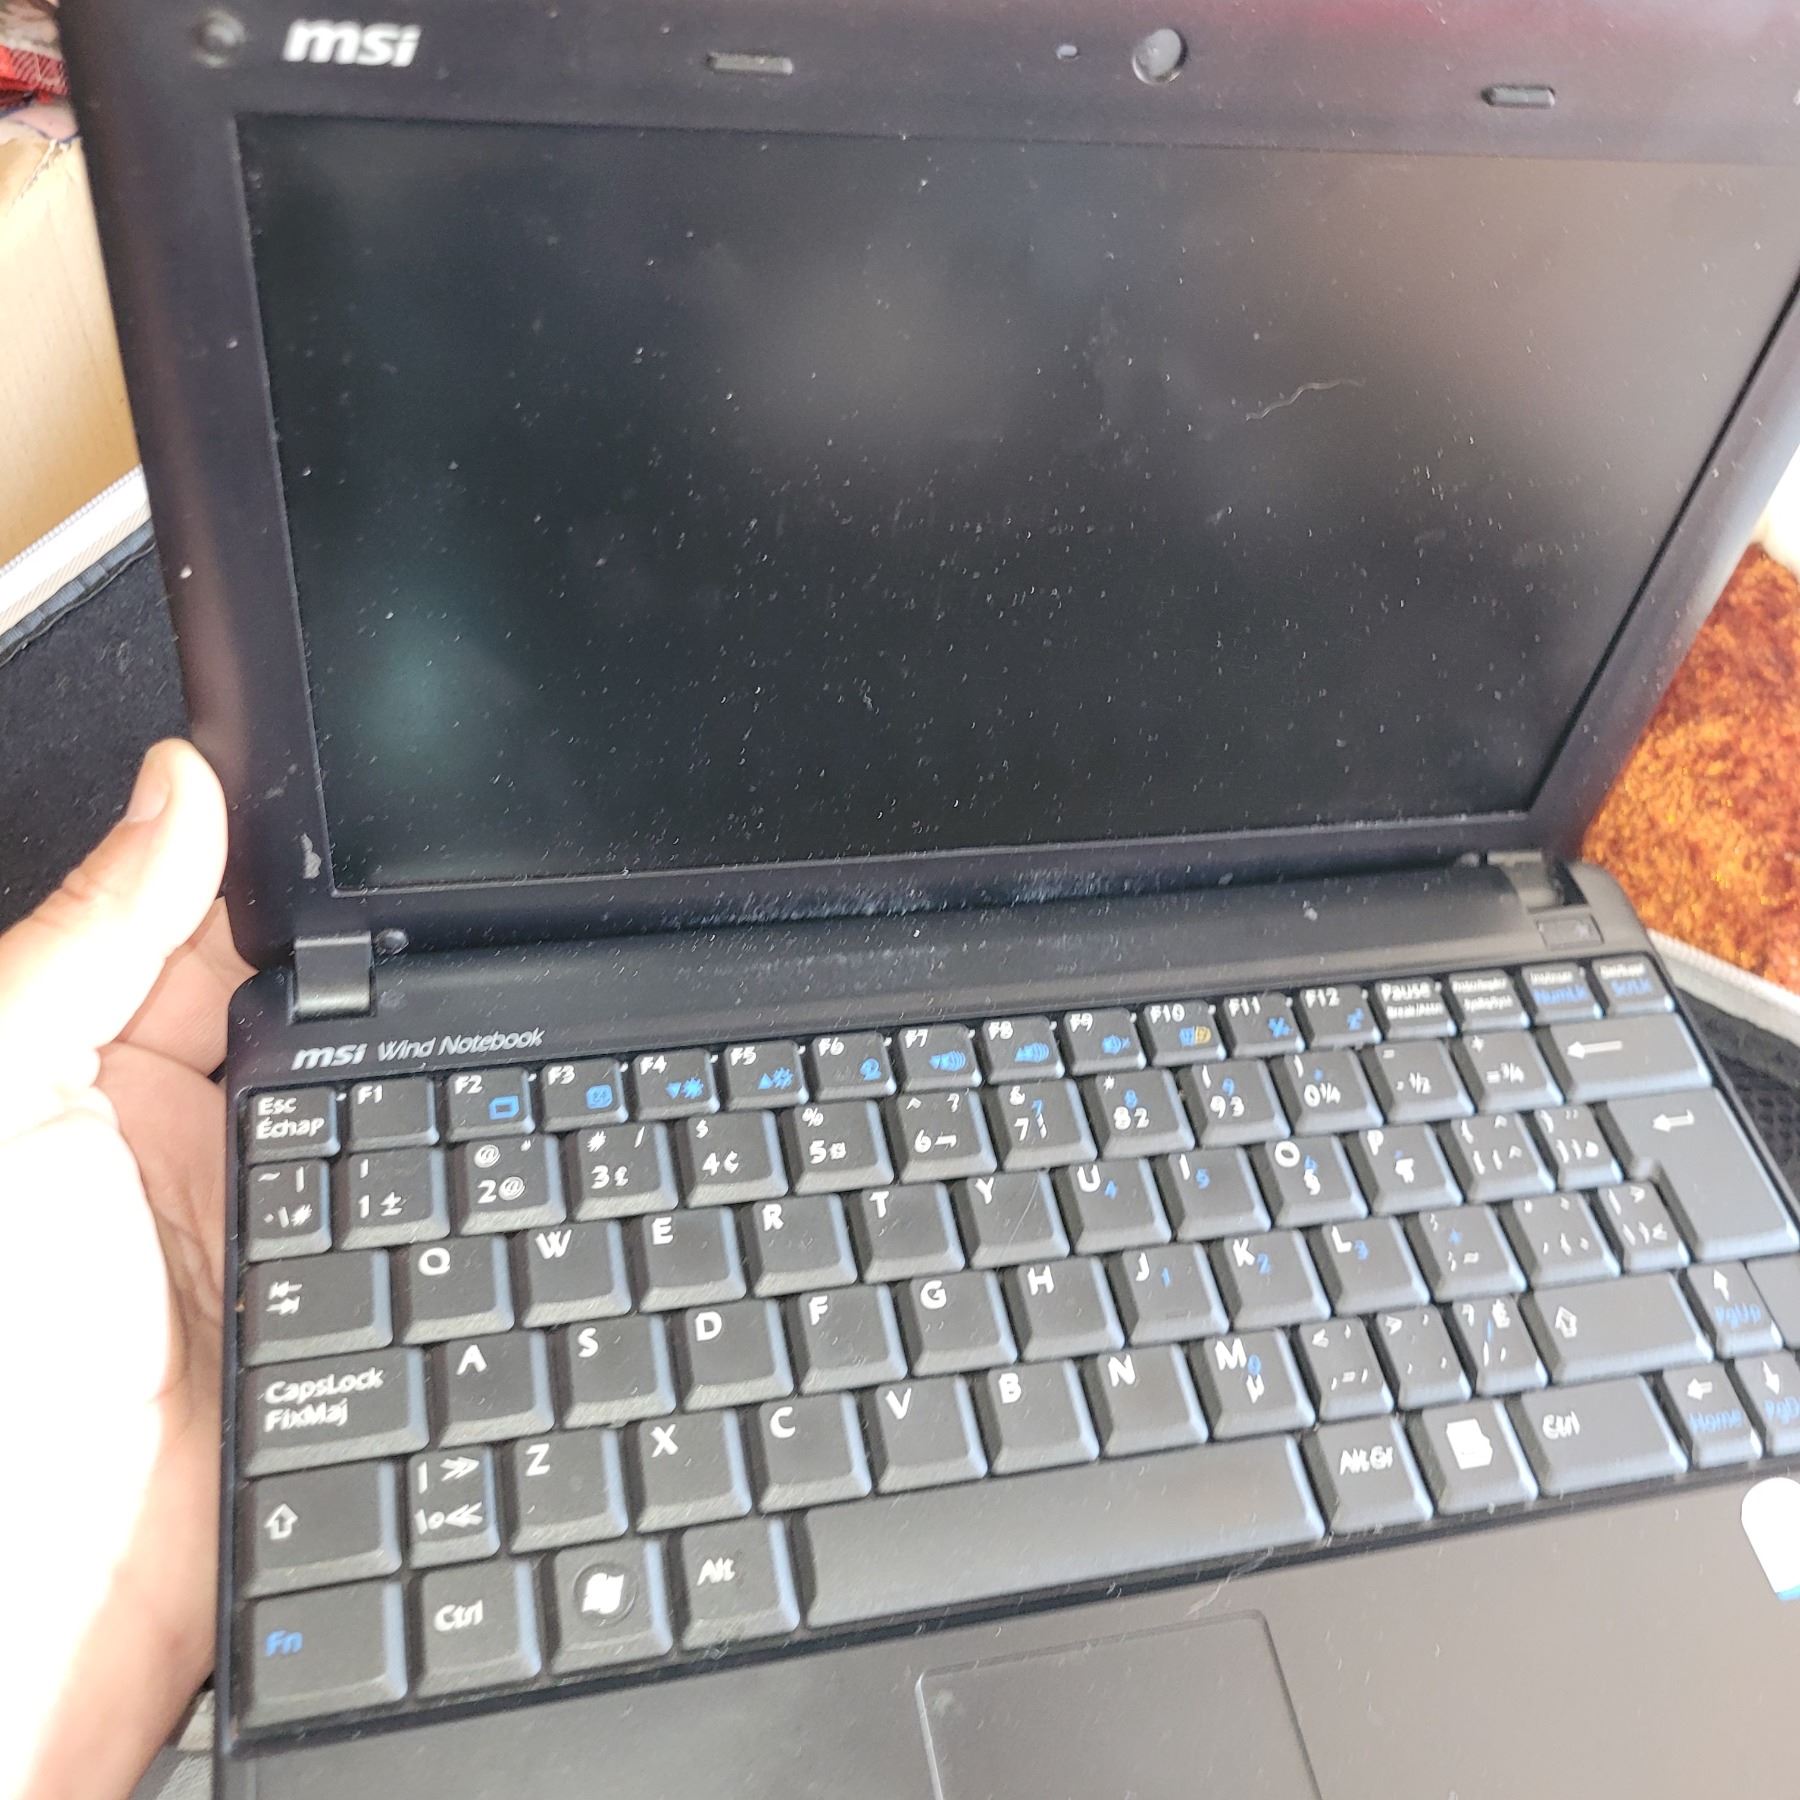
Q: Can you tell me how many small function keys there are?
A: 12